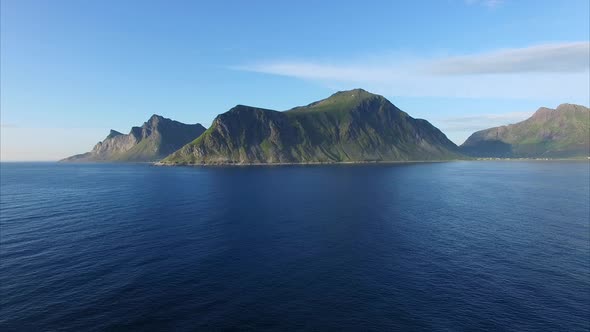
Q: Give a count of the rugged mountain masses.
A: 3